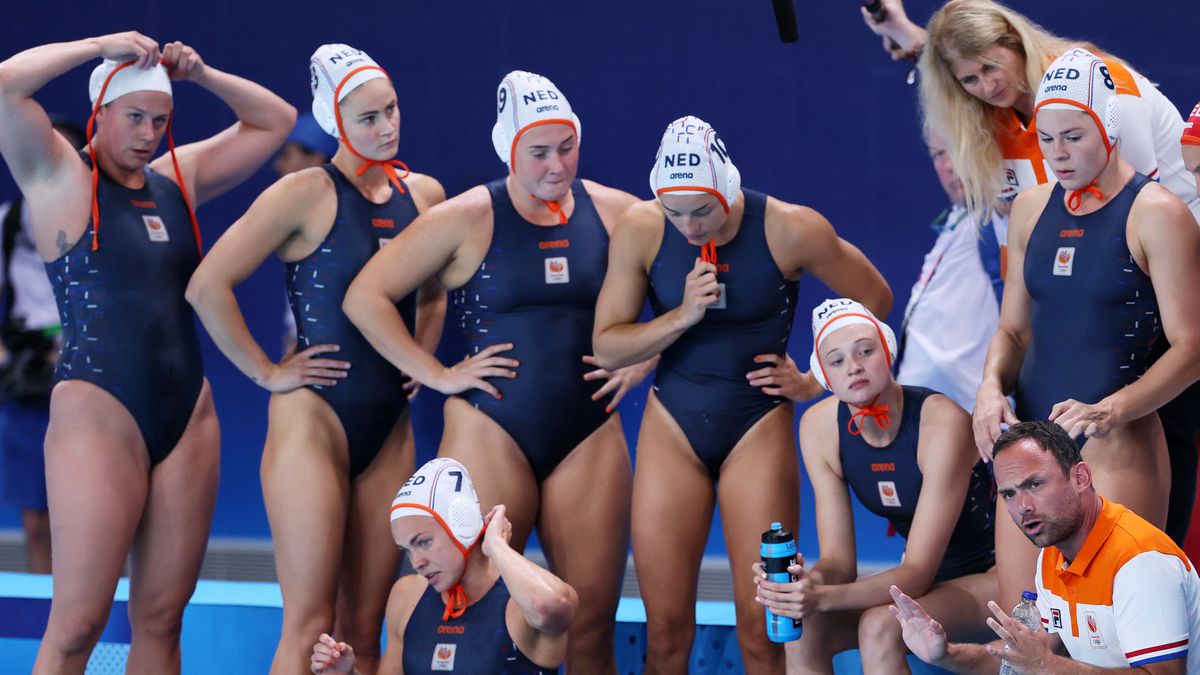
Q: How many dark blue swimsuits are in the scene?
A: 7